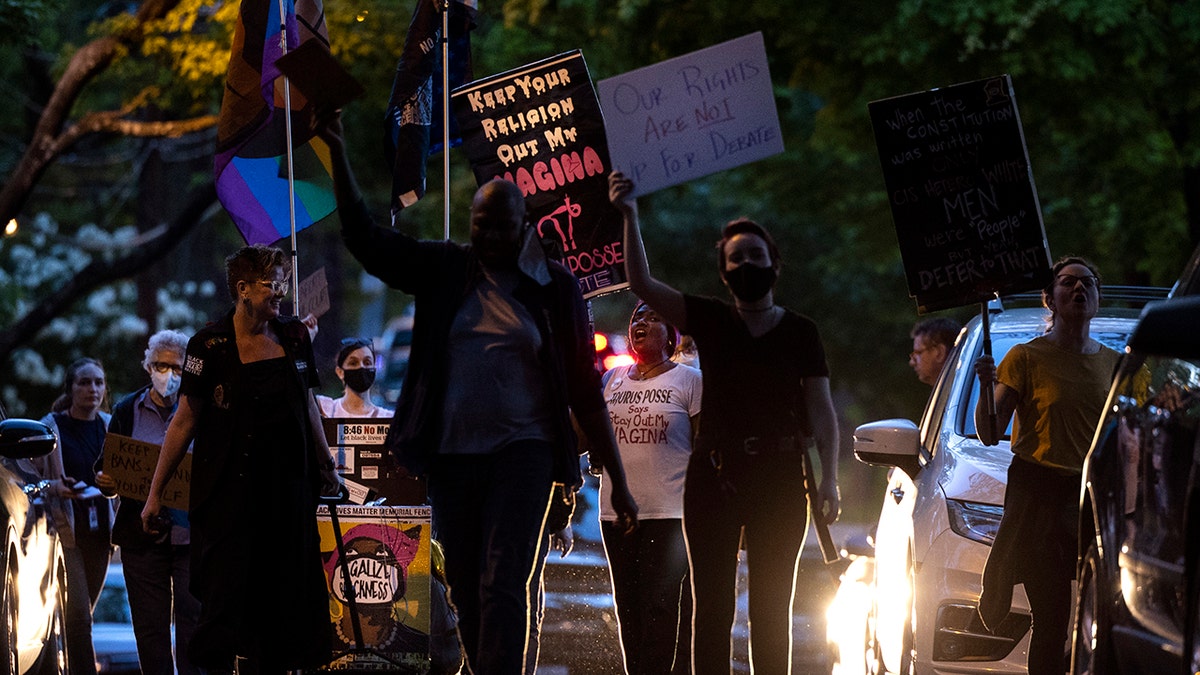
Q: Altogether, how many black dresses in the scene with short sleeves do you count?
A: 1